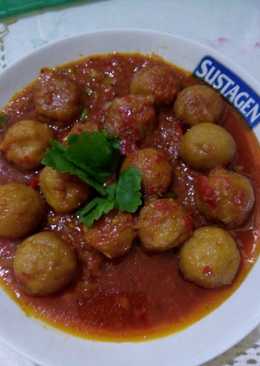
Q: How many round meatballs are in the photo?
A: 15